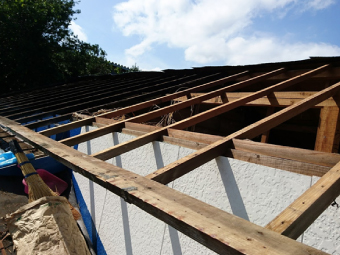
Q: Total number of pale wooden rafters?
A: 5